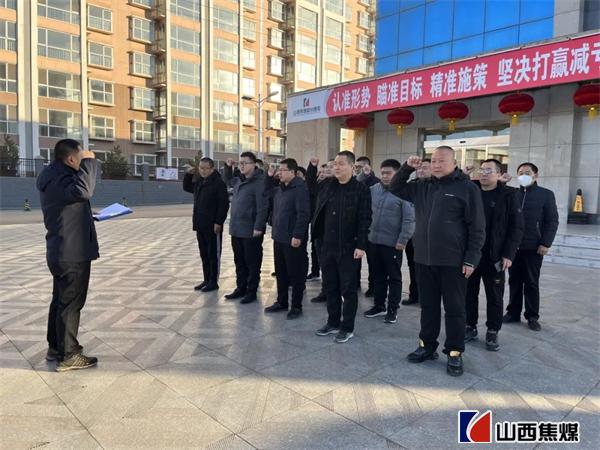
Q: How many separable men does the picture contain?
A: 15